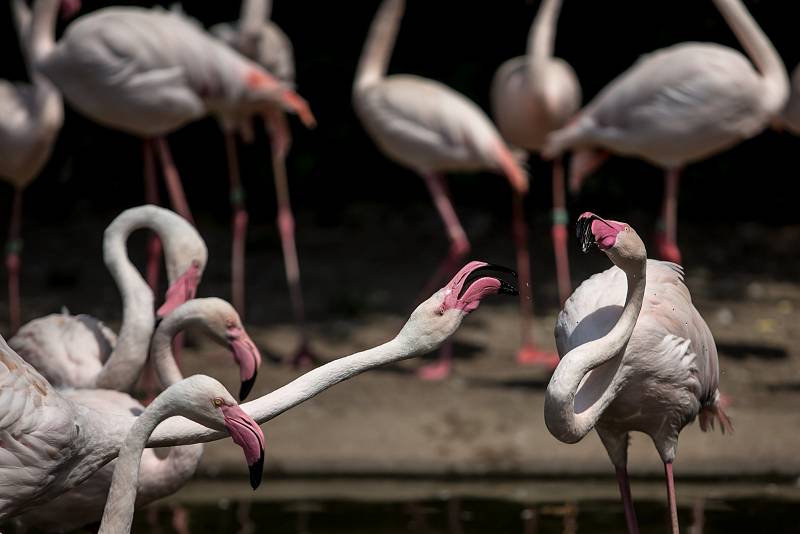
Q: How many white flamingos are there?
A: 12